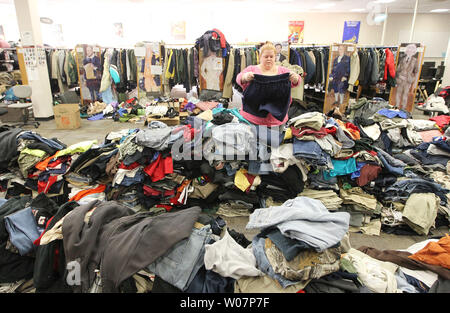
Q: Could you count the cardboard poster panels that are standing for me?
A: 6